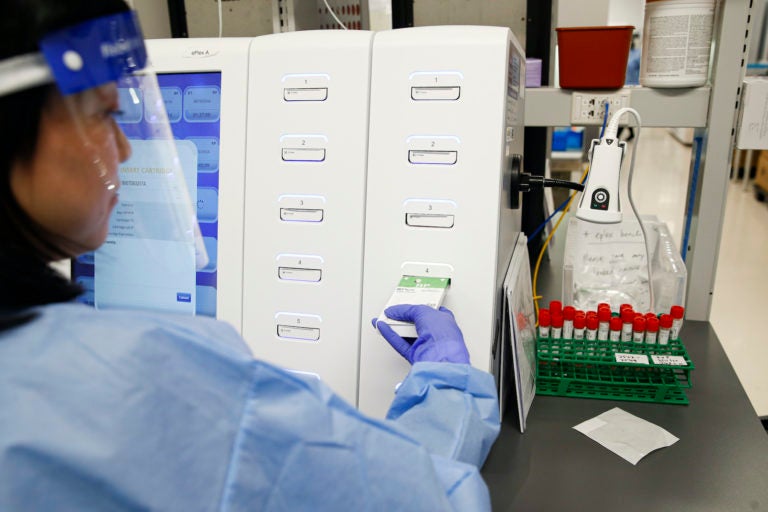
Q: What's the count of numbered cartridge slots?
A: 9